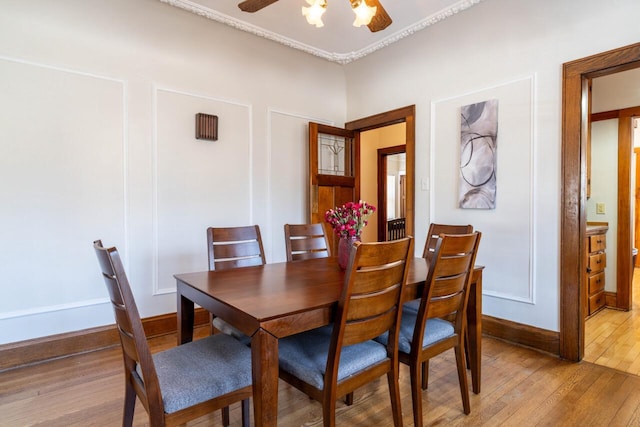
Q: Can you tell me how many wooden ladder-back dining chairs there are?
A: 6